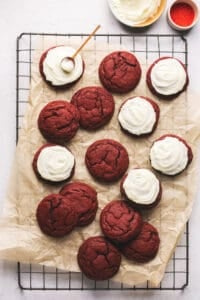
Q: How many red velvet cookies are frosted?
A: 6